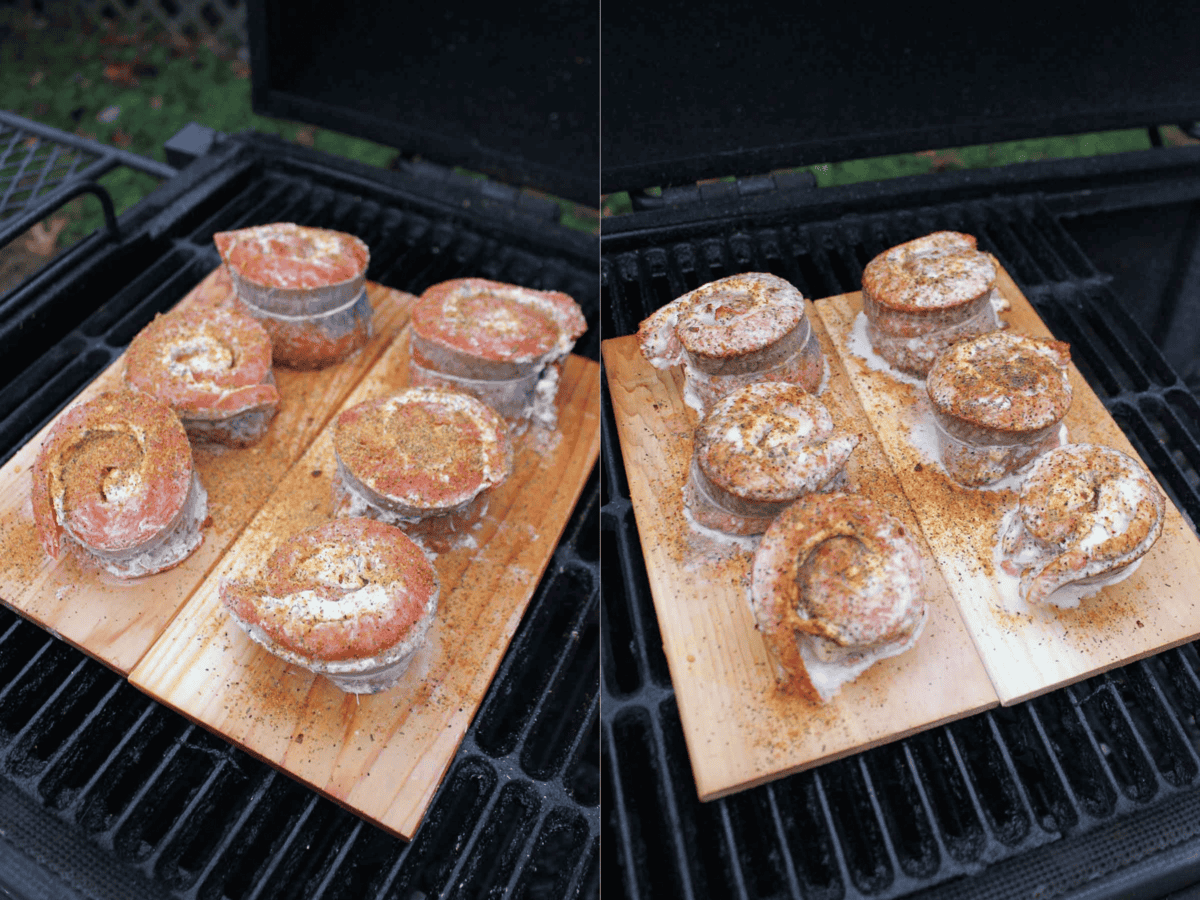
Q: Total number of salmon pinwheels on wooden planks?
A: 12